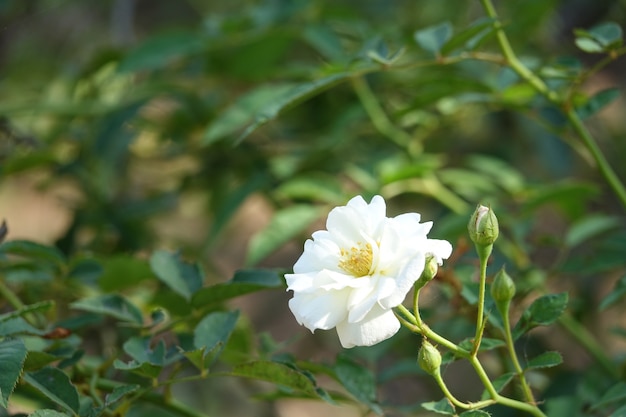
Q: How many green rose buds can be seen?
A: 4